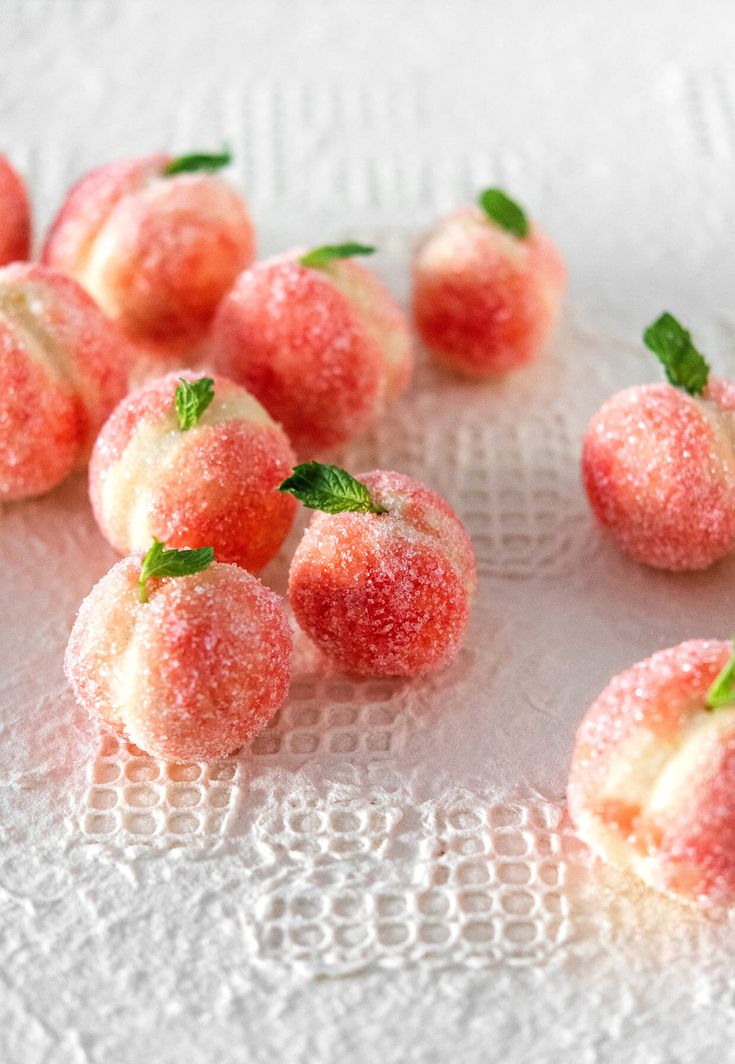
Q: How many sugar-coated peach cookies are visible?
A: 10